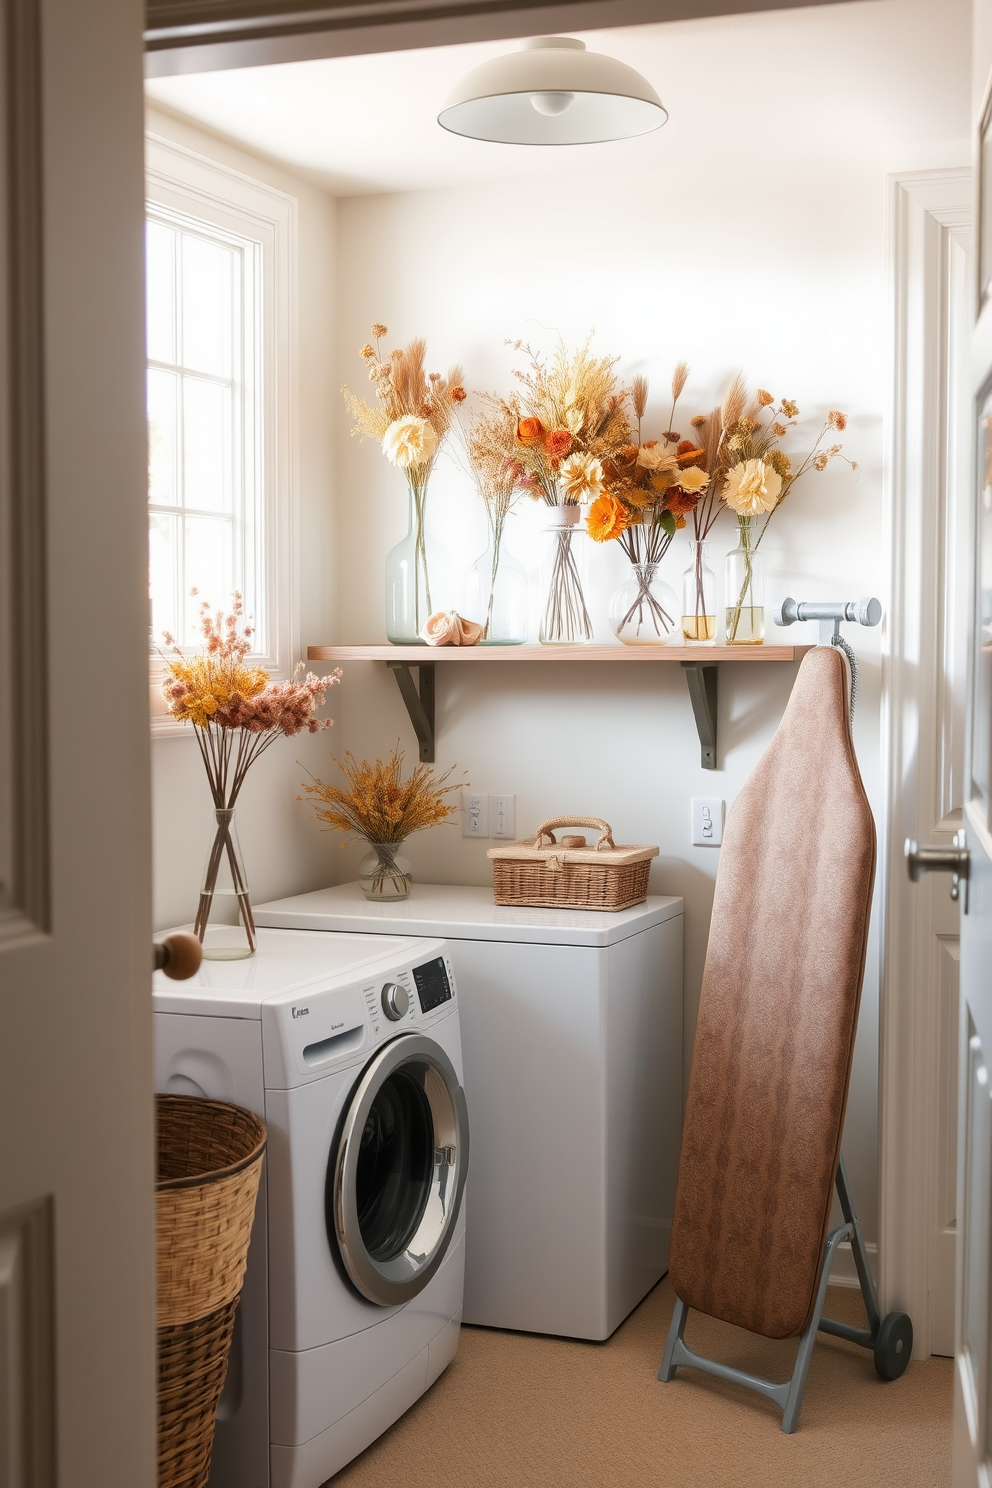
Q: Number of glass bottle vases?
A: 8